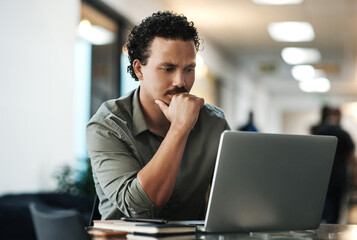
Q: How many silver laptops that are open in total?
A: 1